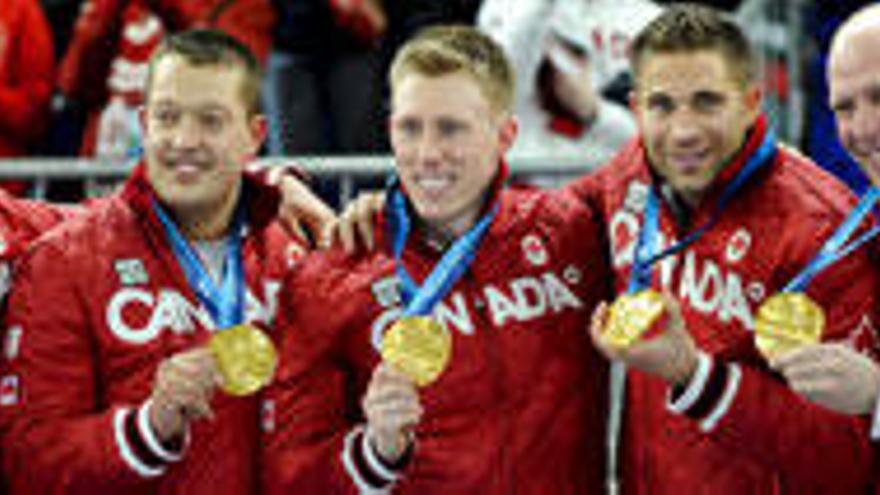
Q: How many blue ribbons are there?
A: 4